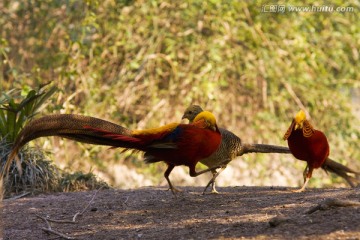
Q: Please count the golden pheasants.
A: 3